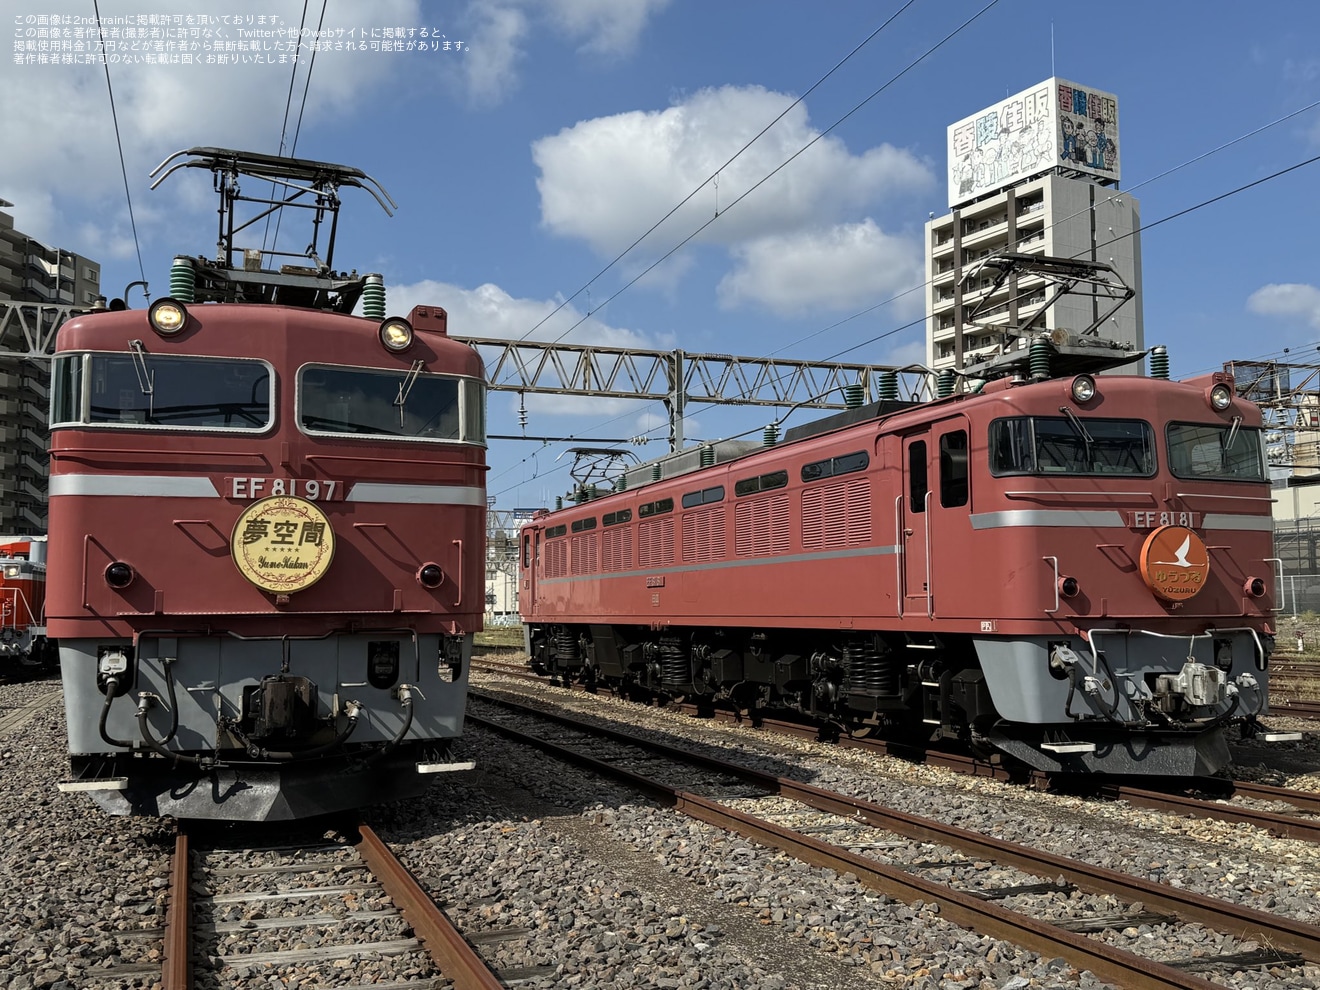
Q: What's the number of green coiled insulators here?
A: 14